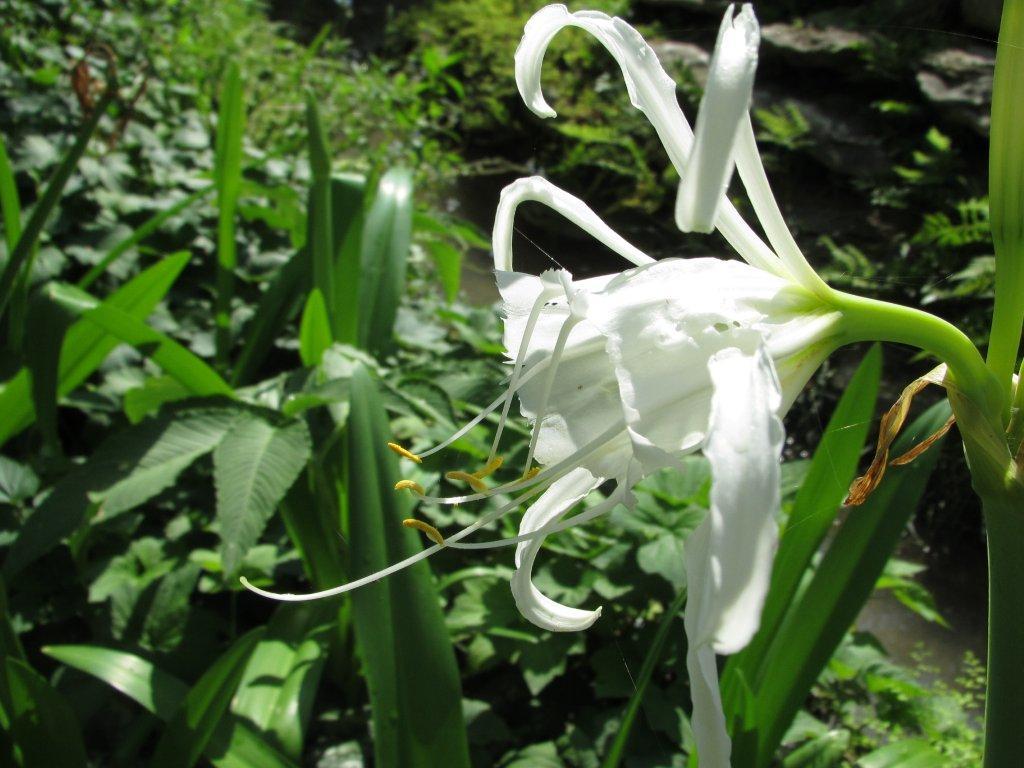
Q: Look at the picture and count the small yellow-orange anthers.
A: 6